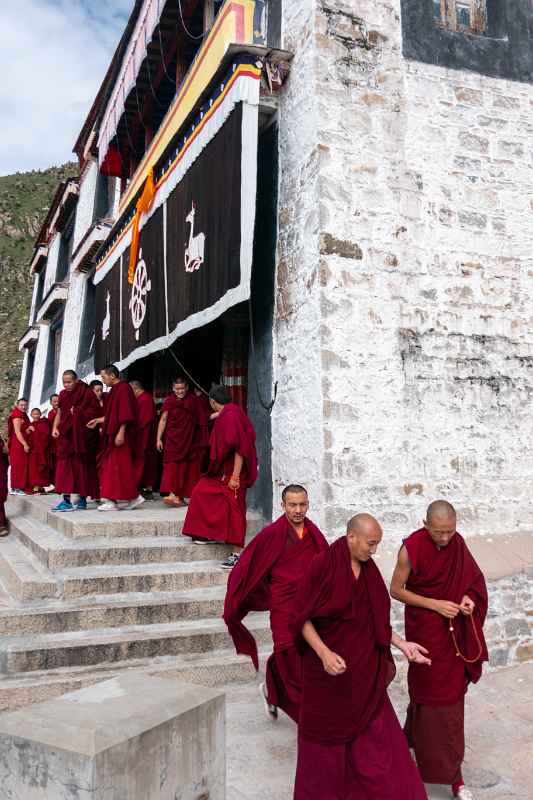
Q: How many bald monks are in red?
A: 2